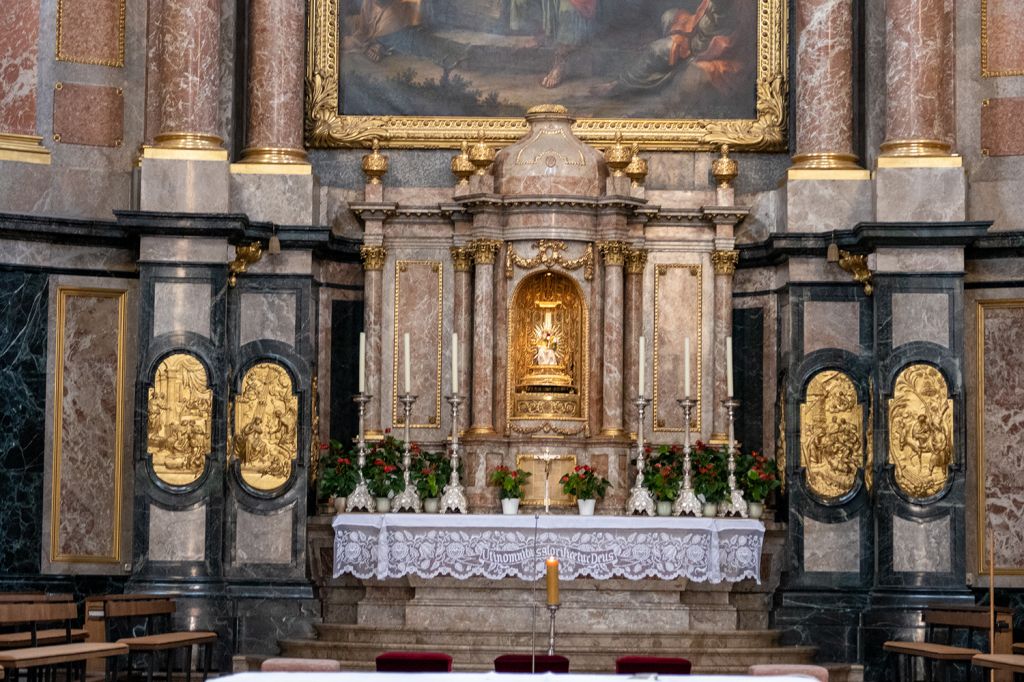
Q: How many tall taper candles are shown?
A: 6